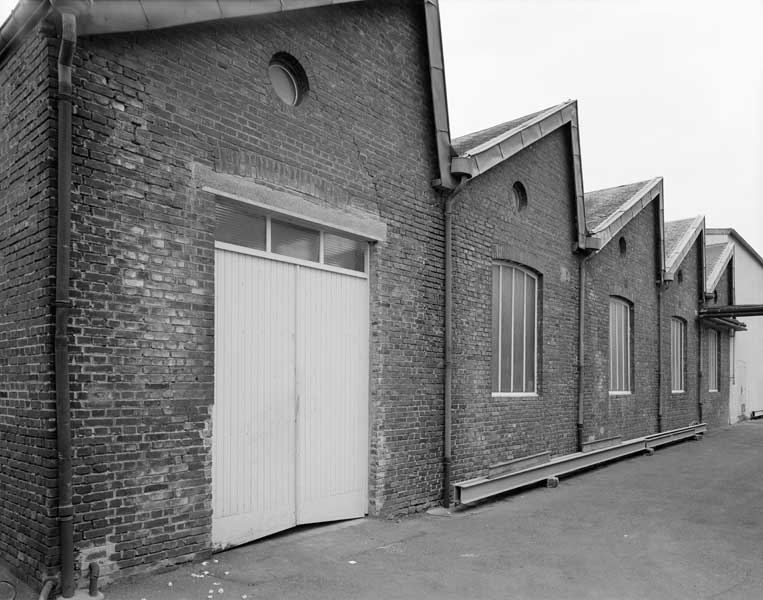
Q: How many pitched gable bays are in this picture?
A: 5